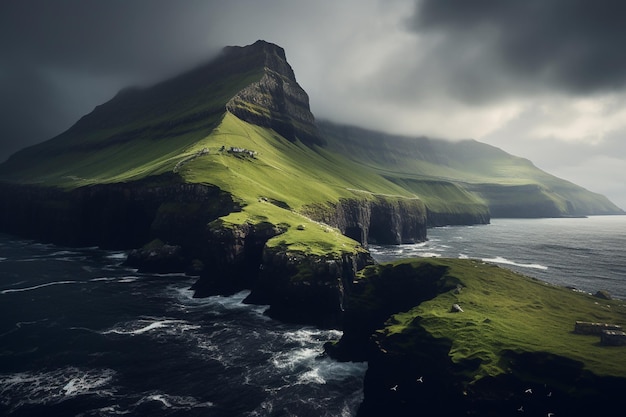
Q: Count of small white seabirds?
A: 6